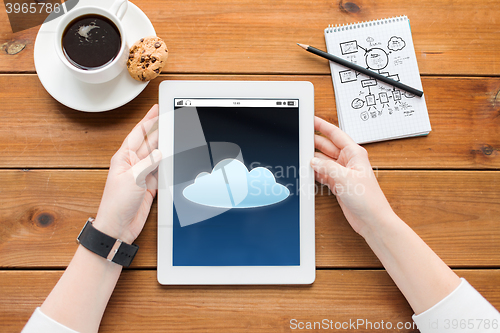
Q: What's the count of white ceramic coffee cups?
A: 1